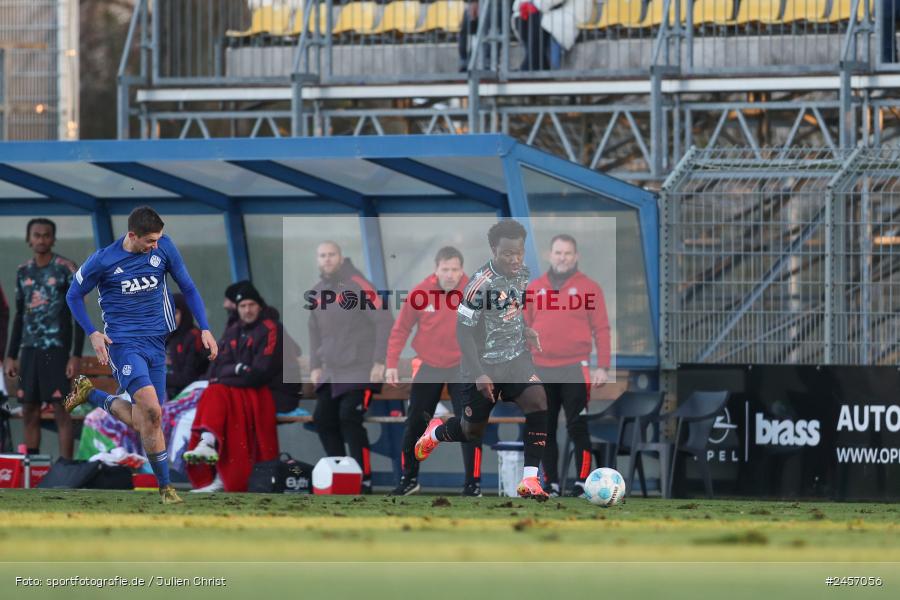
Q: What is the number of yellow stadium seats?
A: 11